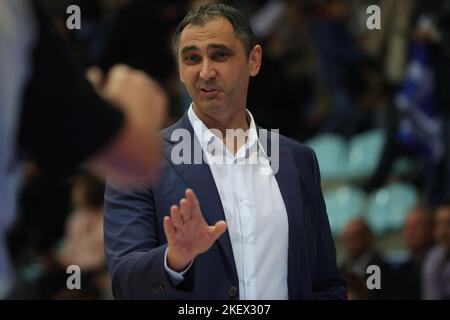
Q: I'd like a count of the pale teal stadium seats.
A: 4